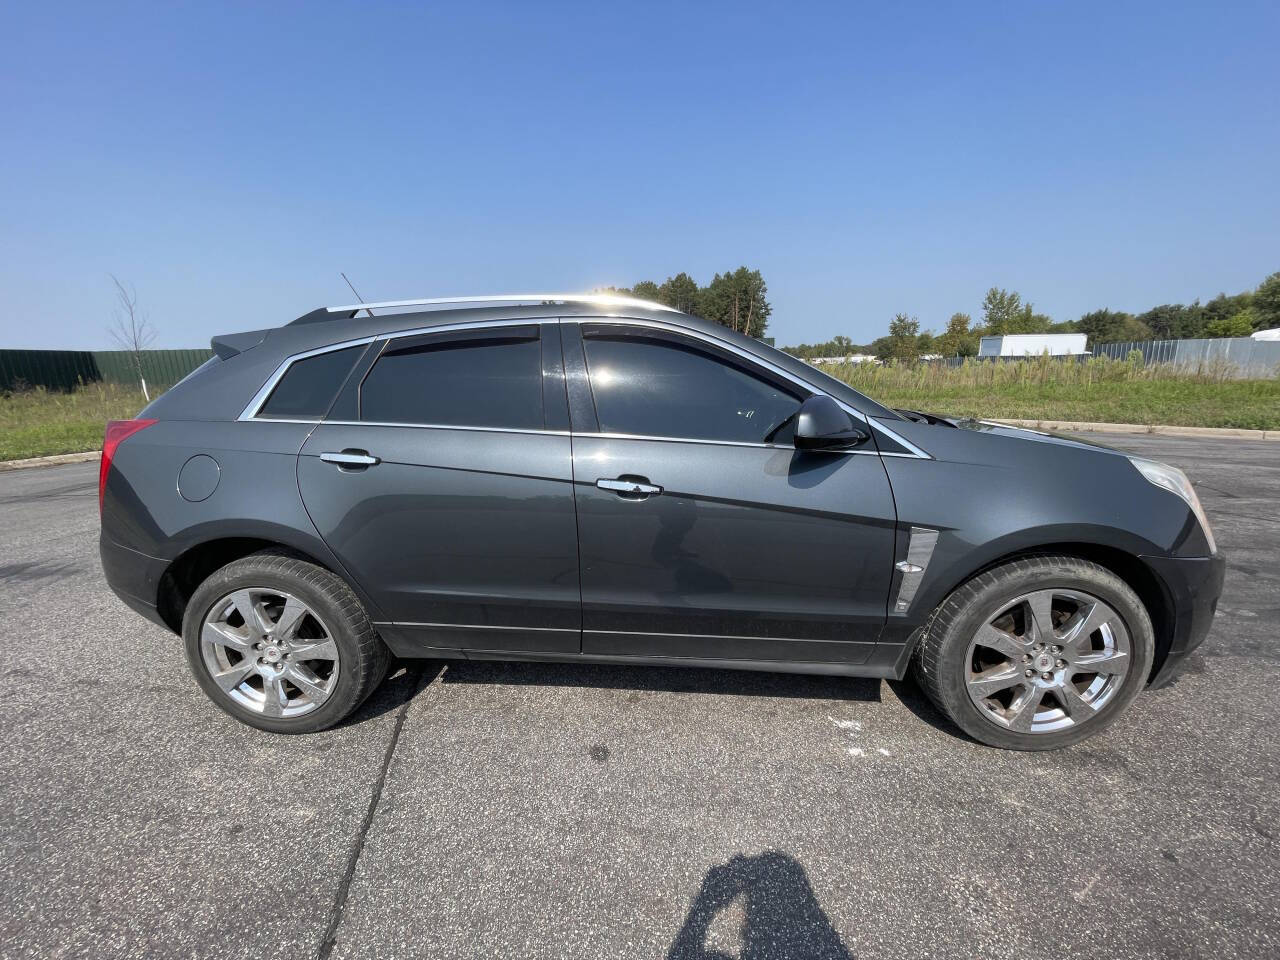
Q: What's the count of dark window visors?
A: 2